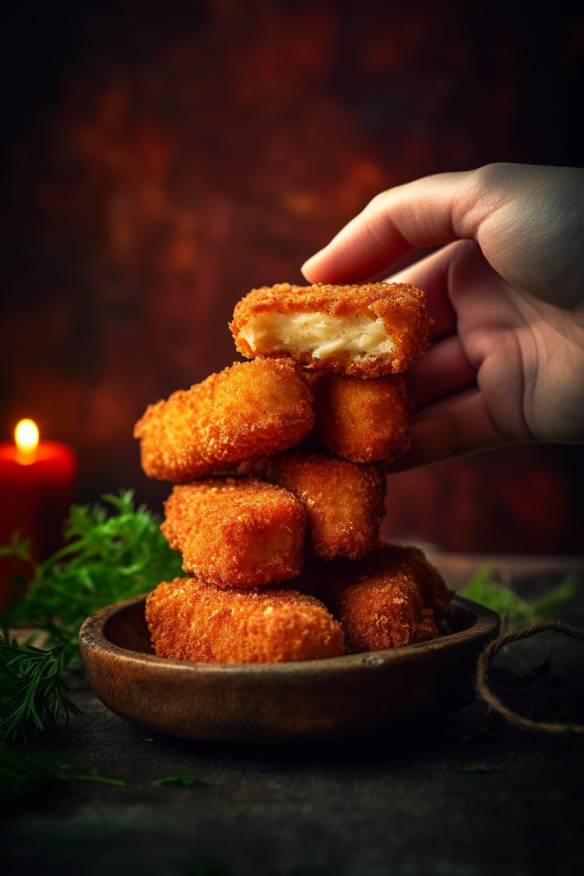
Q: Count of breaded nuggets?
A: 7